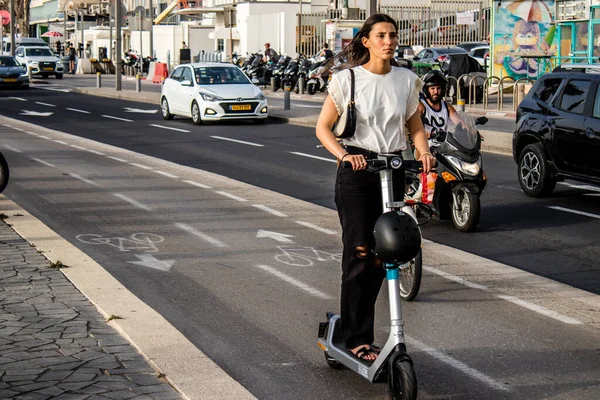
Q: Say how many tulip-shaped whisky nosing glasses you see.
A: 0